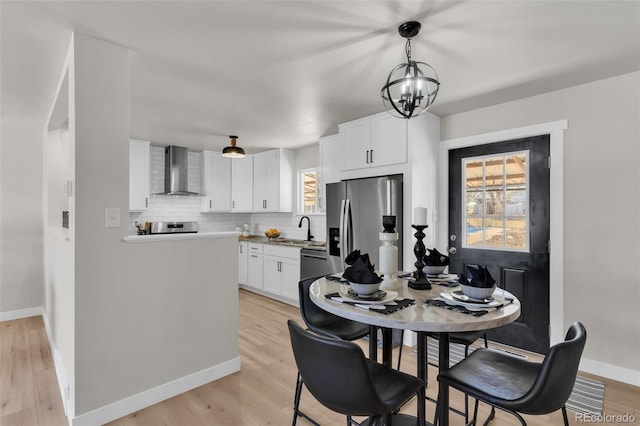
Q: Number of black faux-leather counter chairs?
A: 4